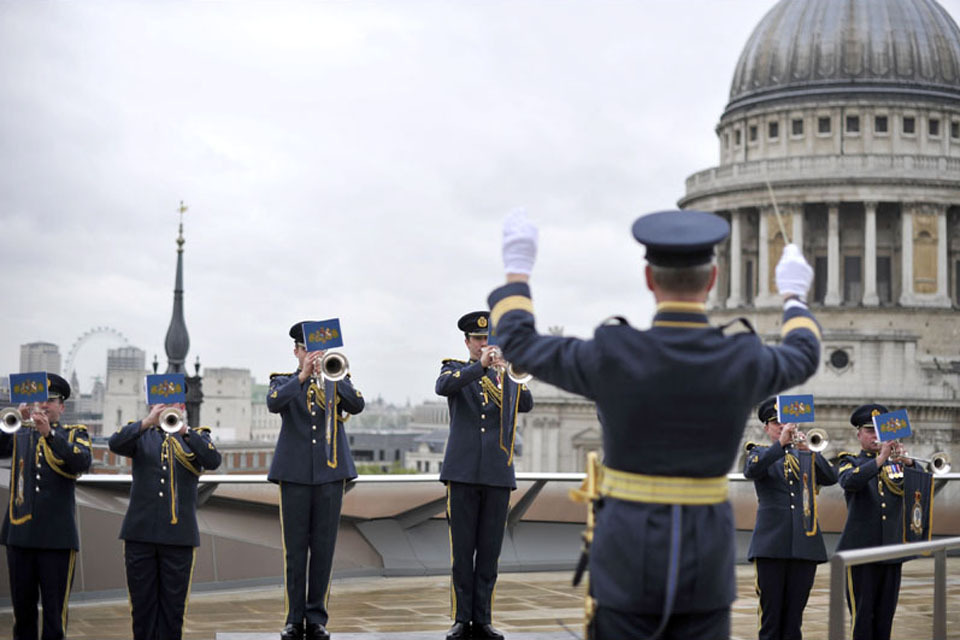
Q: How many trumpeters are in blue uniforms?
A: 6